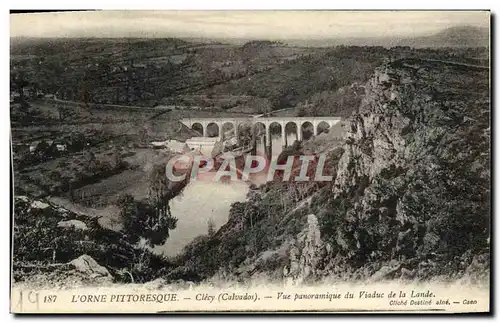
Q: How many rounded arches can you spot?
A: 9